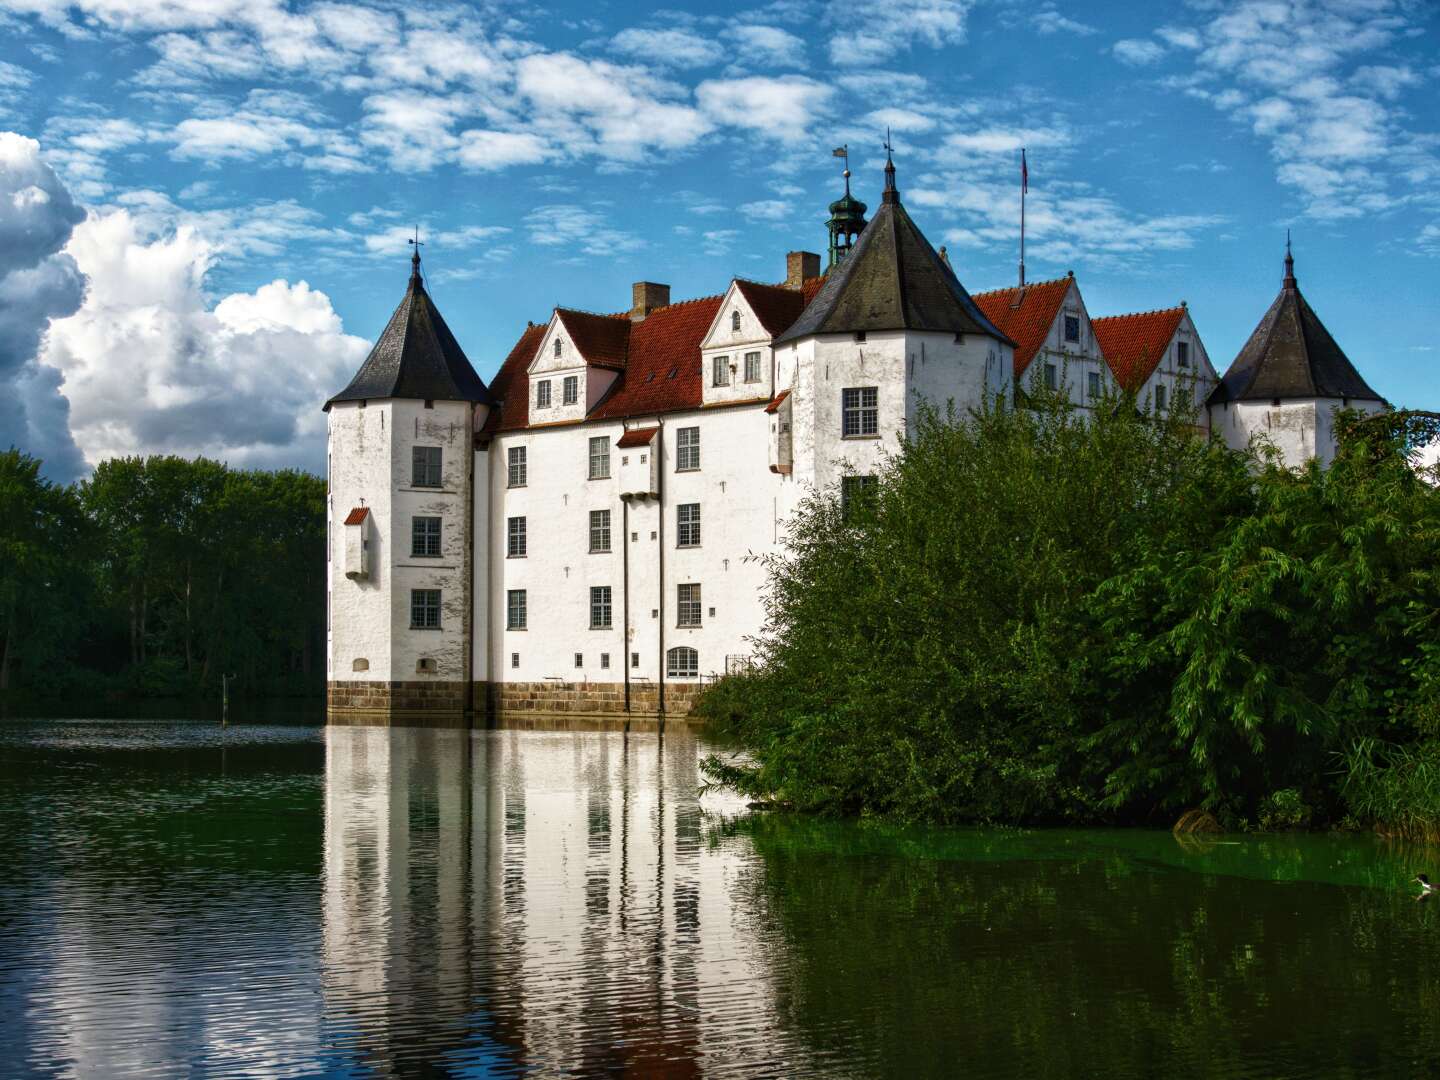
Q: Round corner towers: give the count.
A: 3